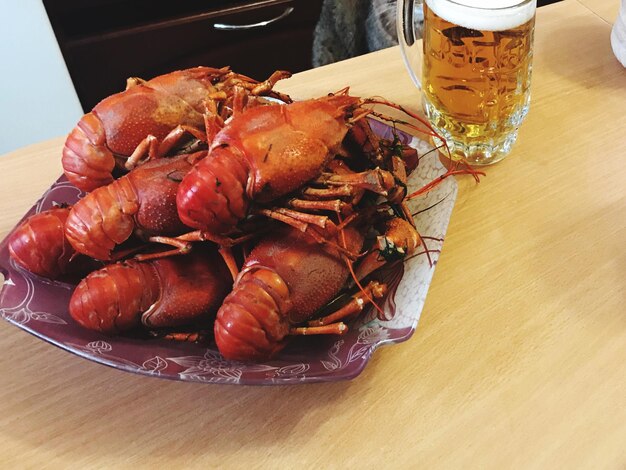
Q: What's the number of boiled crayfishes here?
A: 6